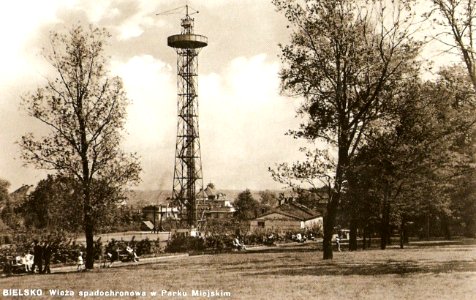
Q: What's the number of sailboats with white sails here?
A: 0